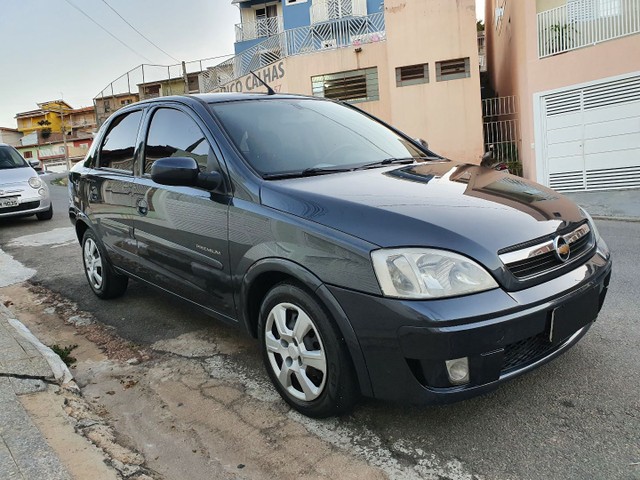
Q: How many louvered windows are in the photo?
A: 3